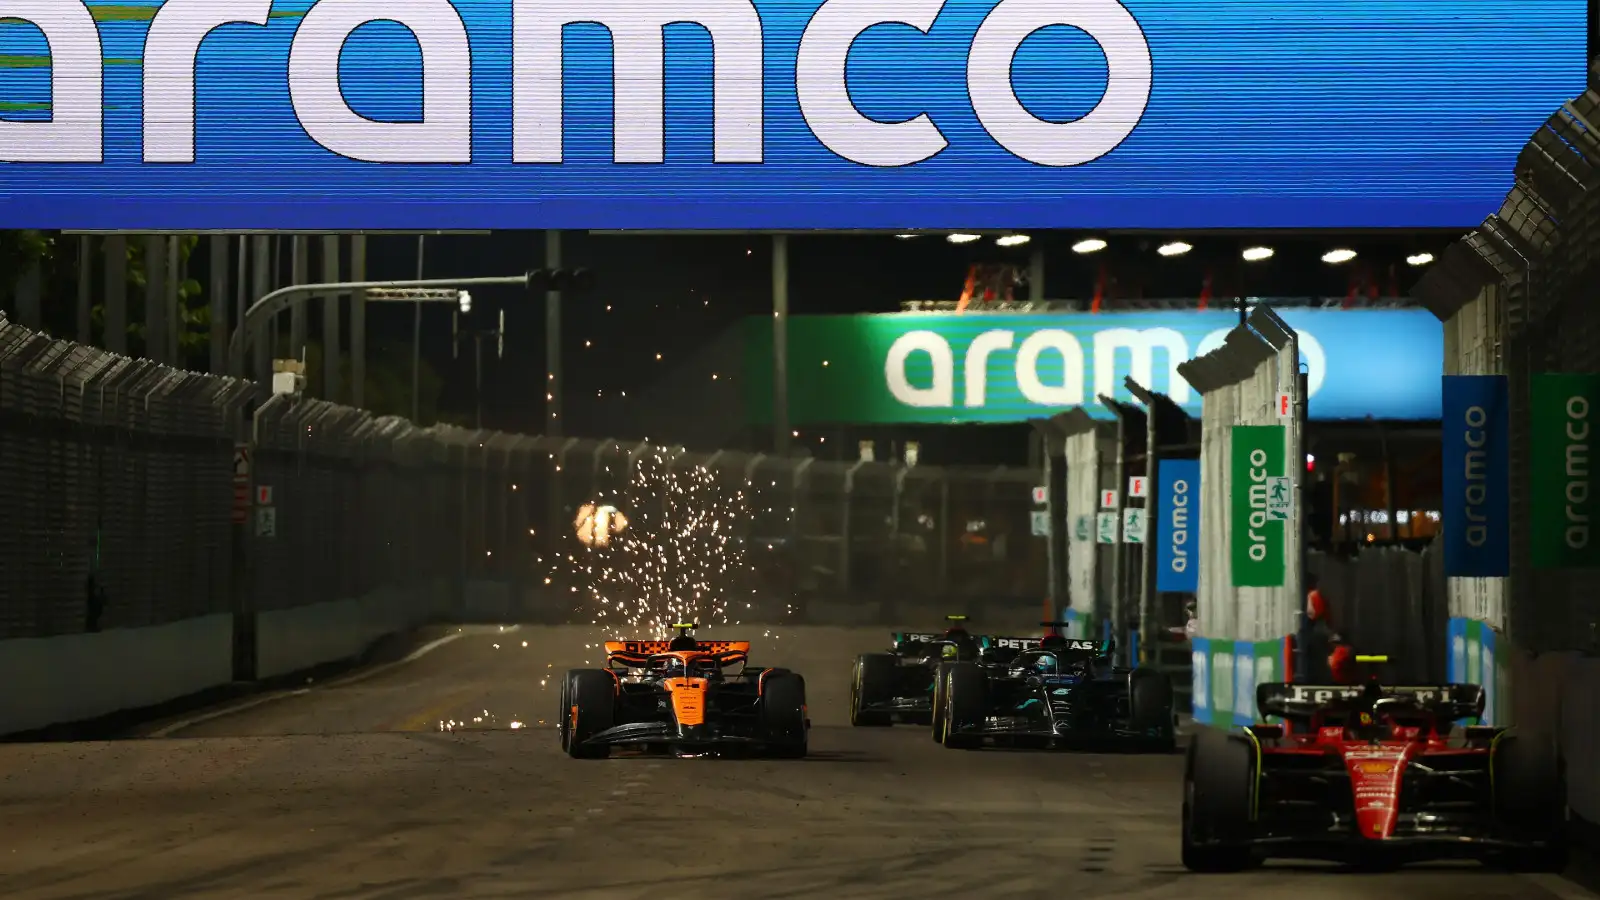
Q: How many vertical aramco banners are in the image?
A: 4